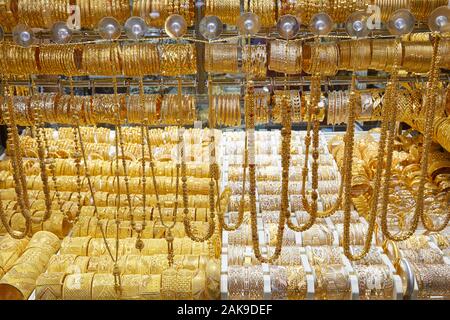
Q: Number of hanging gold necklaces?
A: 14